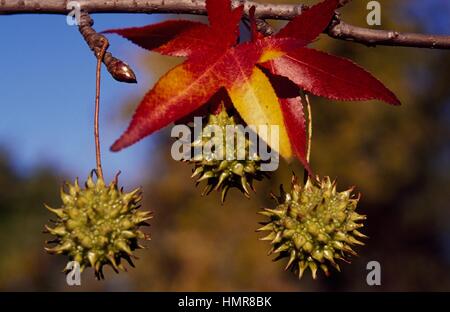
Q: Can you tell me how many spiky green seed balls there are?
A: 3